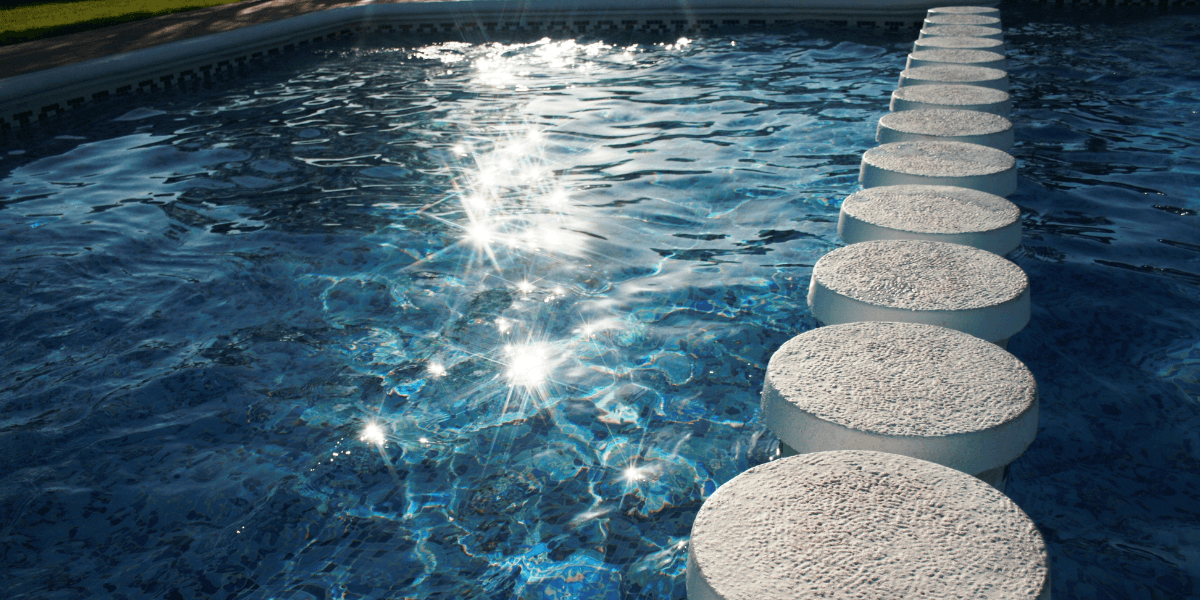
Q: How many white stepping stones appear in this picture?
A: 13